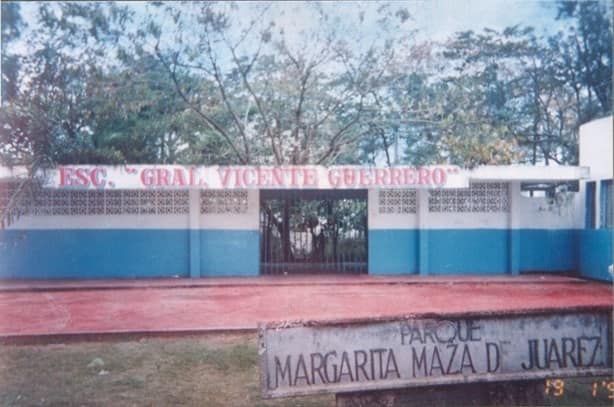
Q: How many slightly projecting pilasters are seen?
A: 3